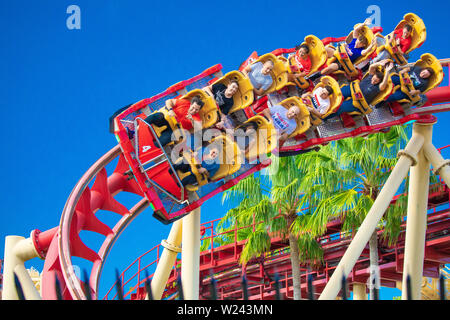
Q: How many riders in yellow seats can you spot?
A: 12